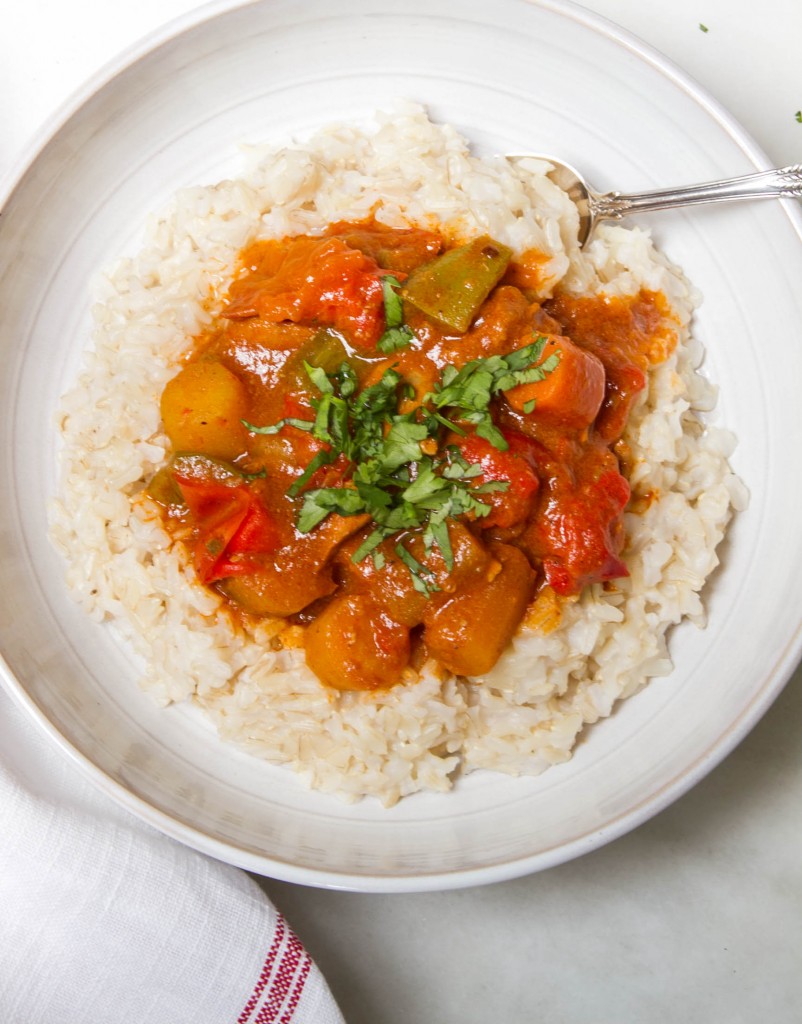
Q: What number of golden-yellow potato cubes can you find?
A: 3